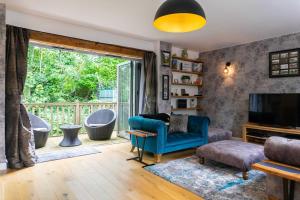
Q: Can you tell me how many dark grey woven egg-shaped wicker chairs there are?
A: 2